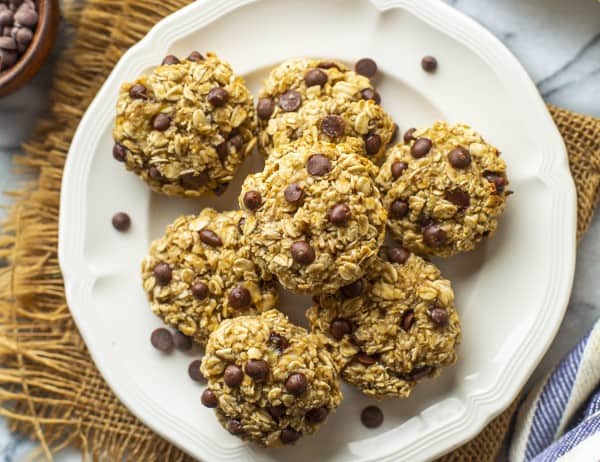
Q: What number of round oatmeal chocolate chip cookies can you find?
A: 7